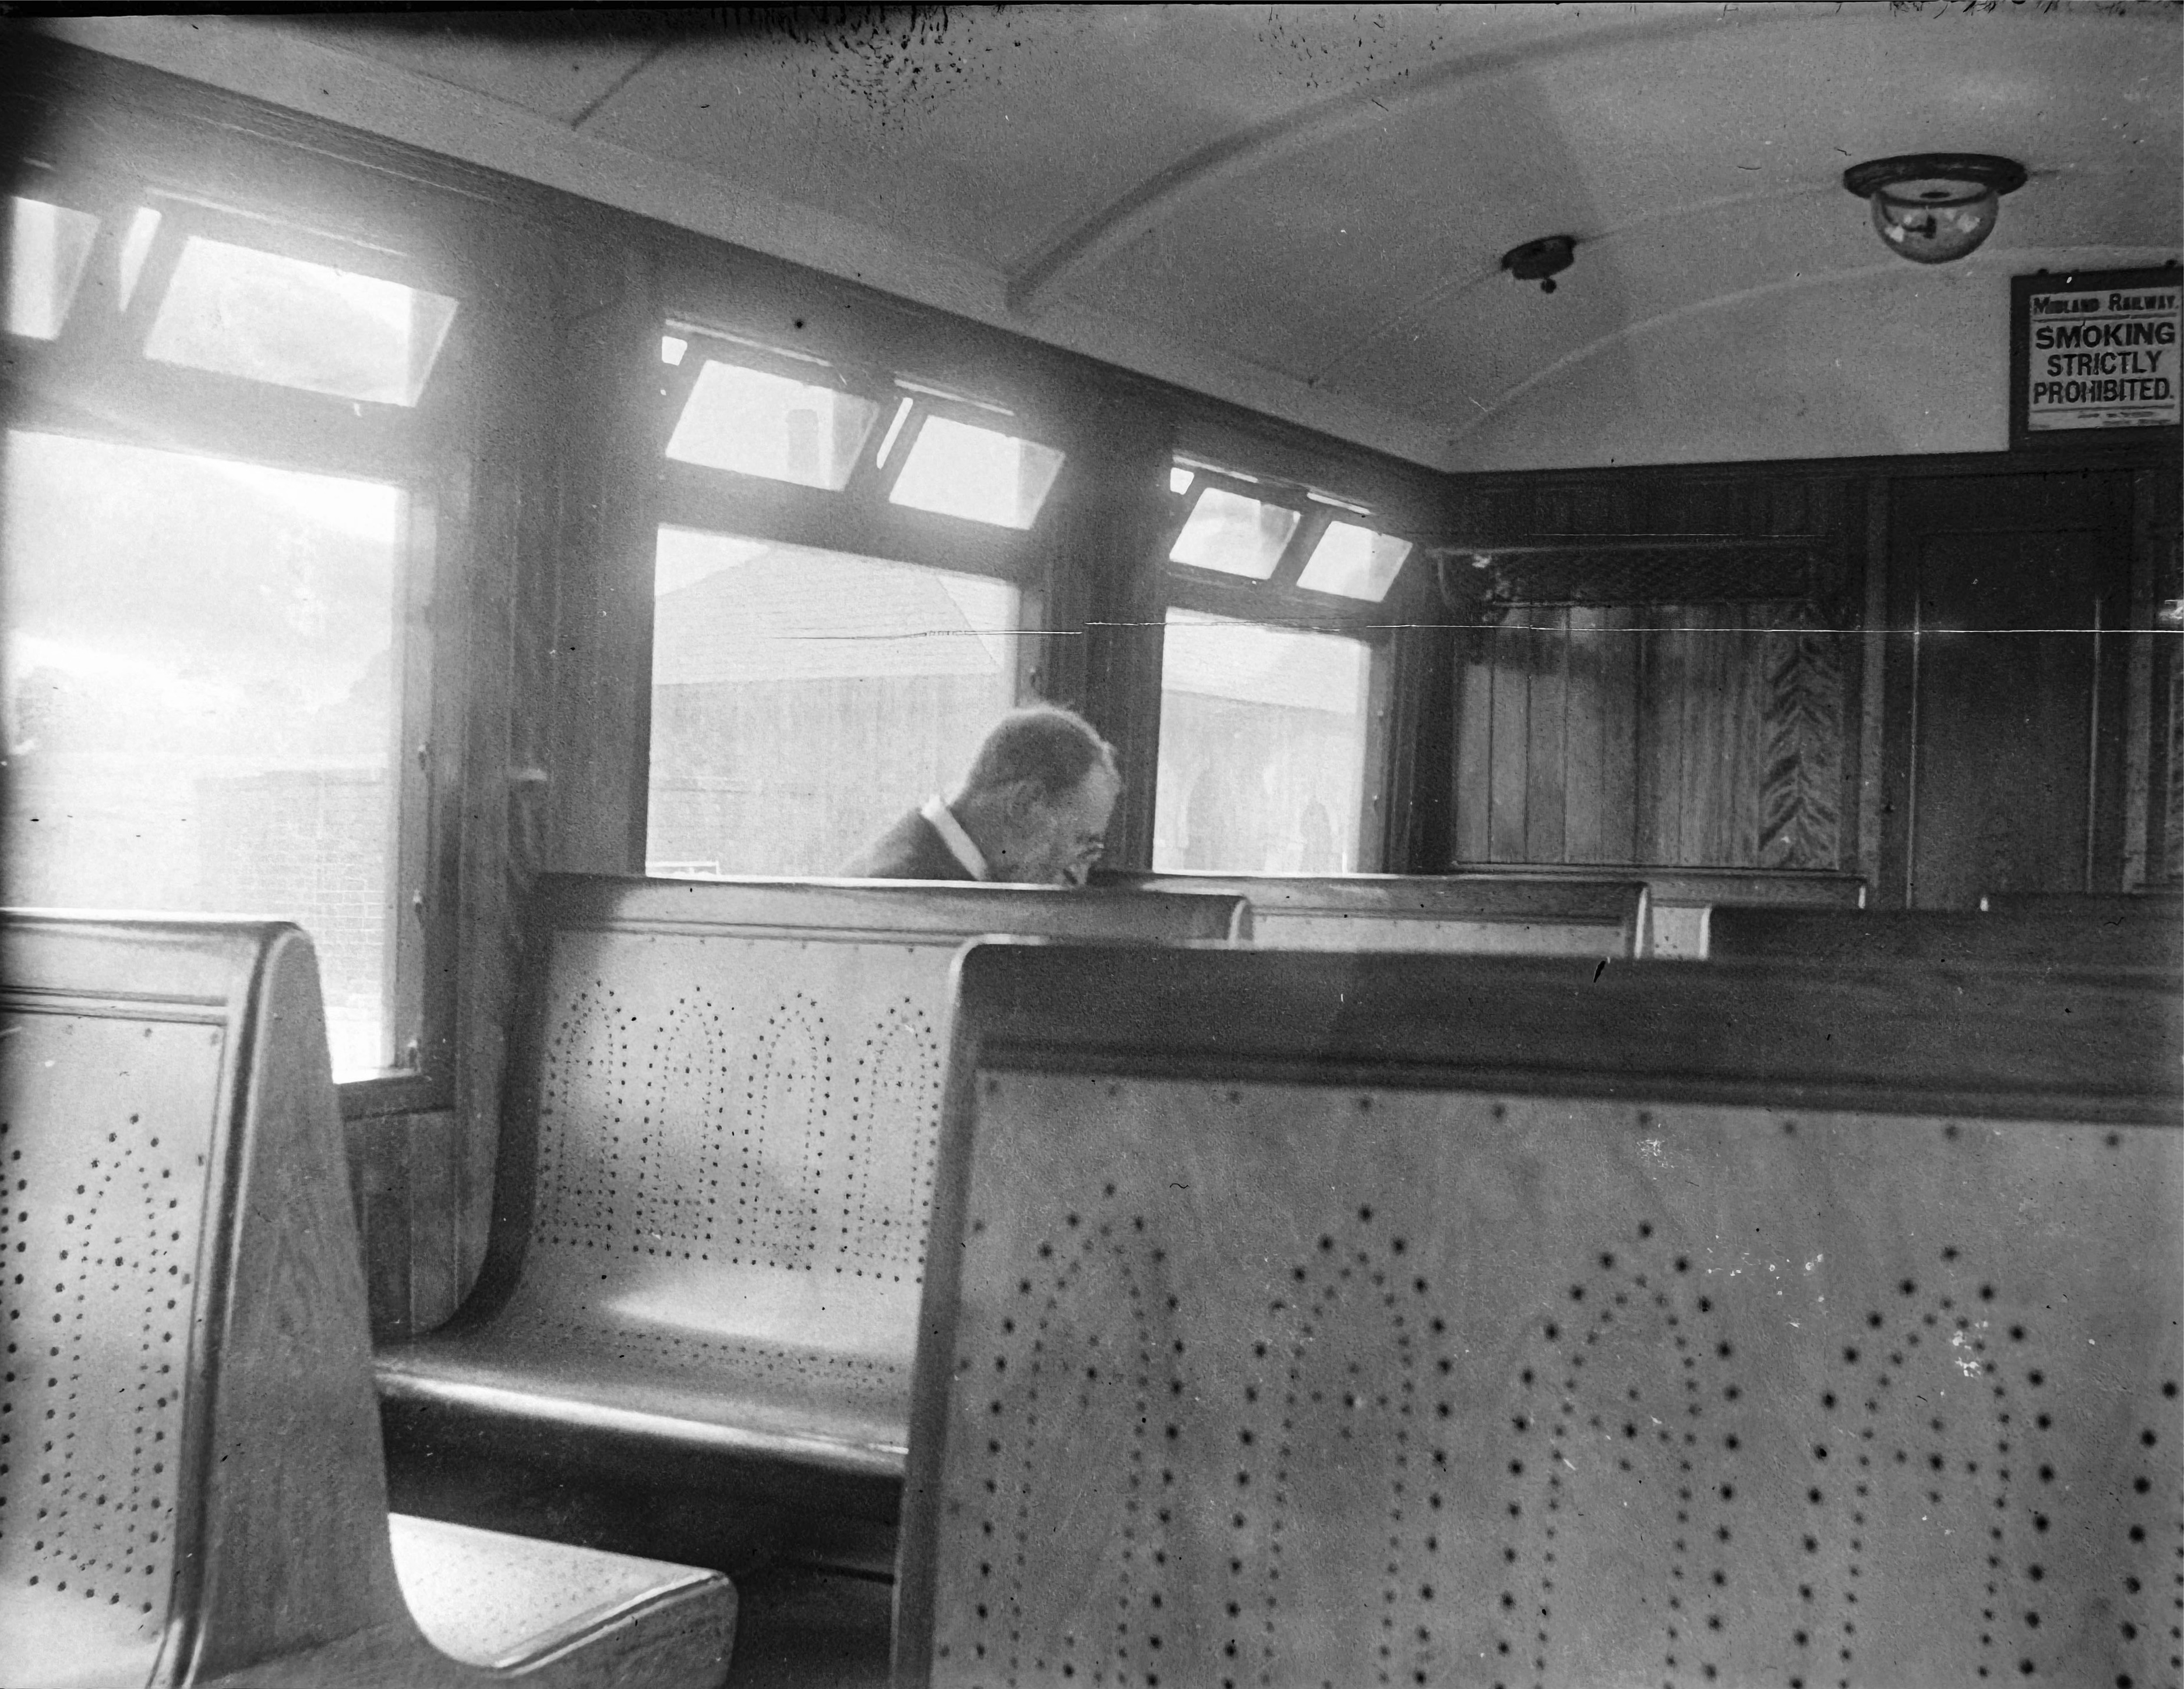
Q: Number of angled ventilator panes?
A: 6